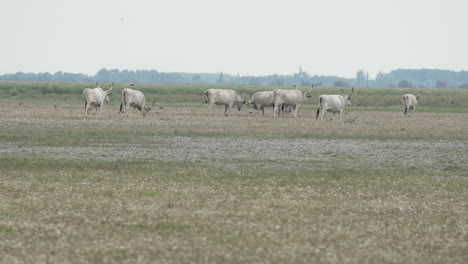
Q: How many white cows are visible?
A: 7